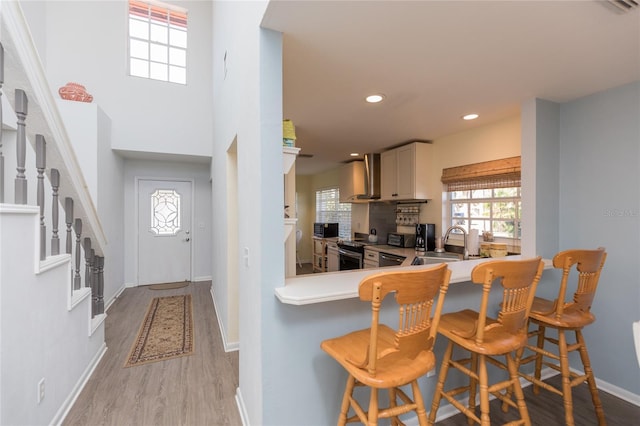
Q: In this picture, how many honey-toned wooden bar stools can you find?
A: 3